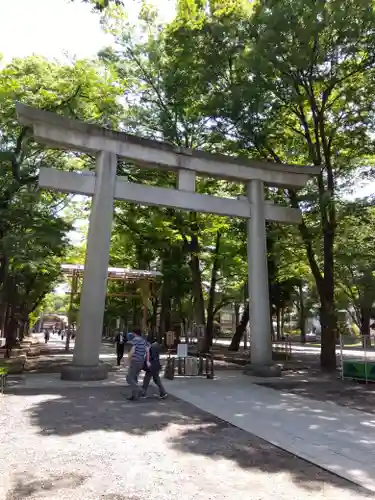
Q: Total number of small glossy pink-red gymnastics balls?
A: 0